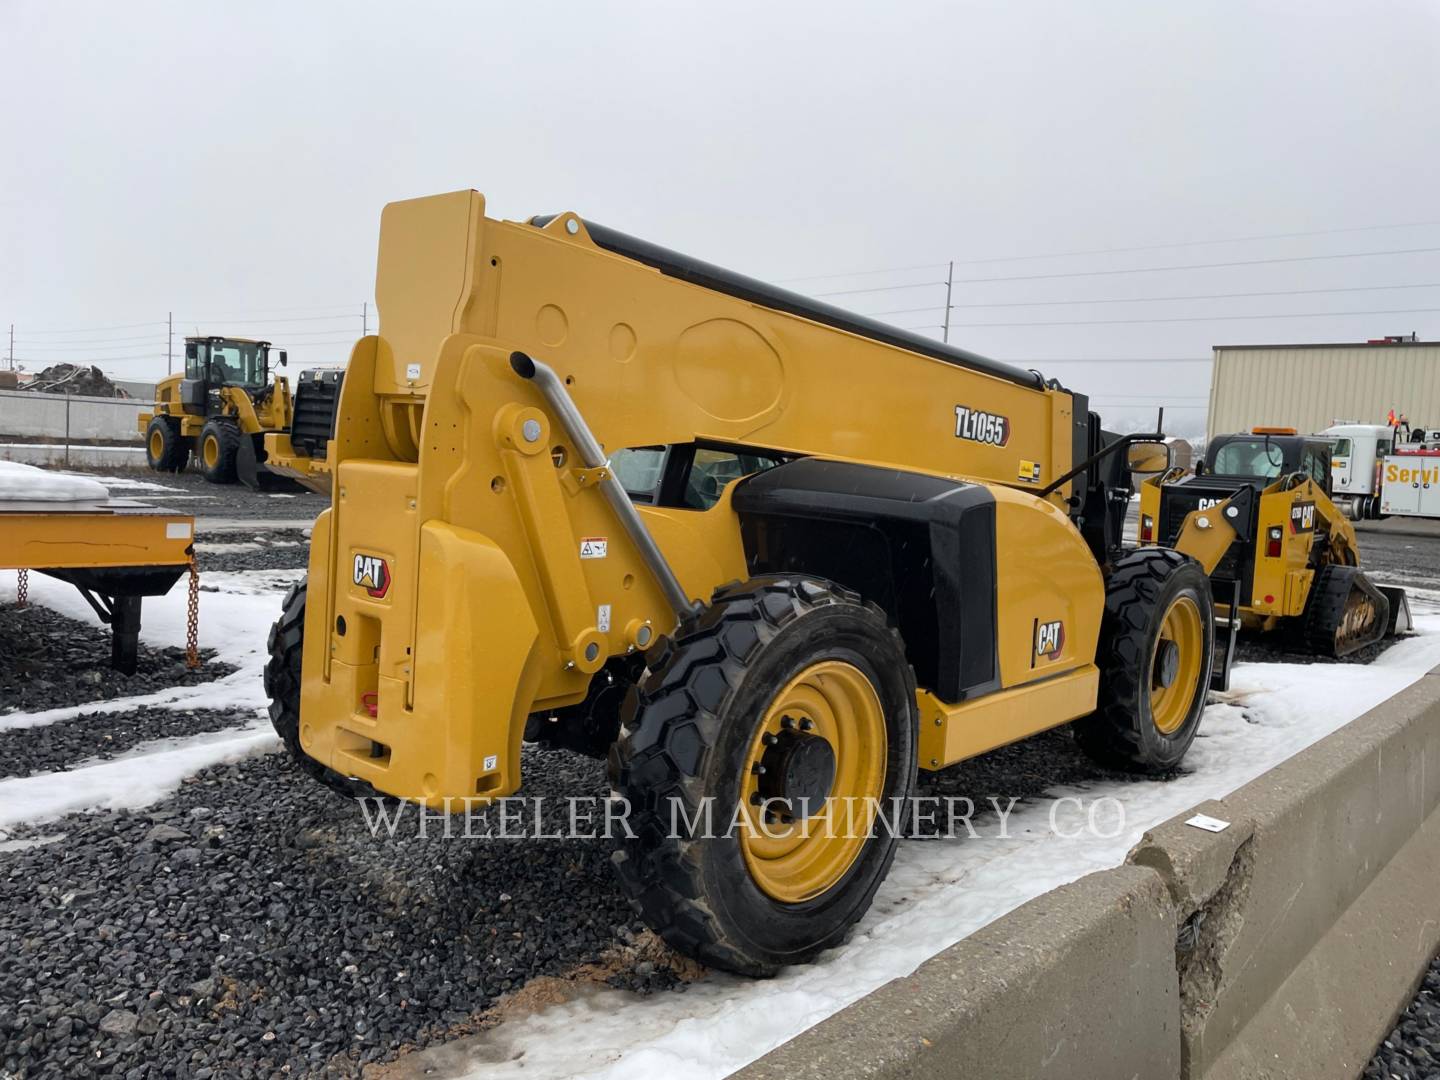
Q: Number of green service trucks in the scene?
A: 0